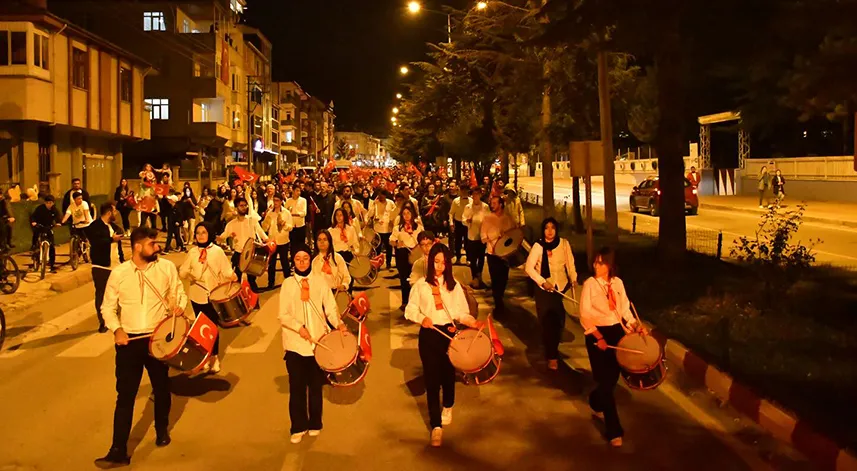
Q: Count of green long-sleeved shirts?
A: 0